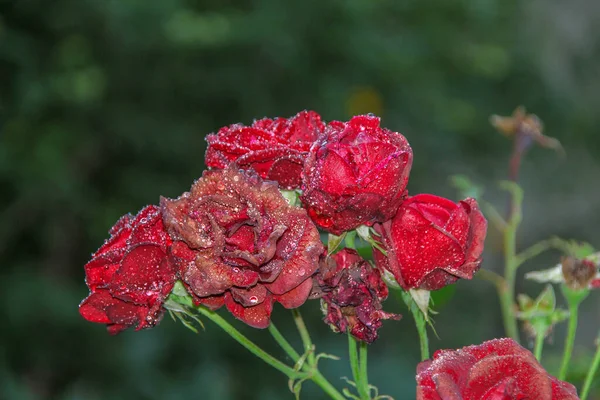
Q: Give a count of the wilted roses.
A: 2